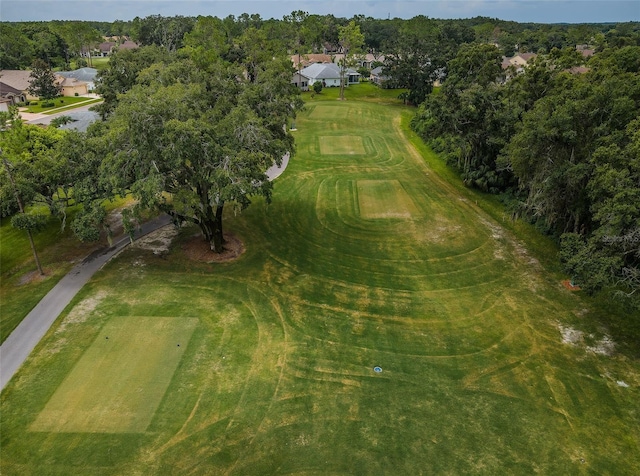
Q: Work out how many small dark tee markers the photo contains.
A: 2